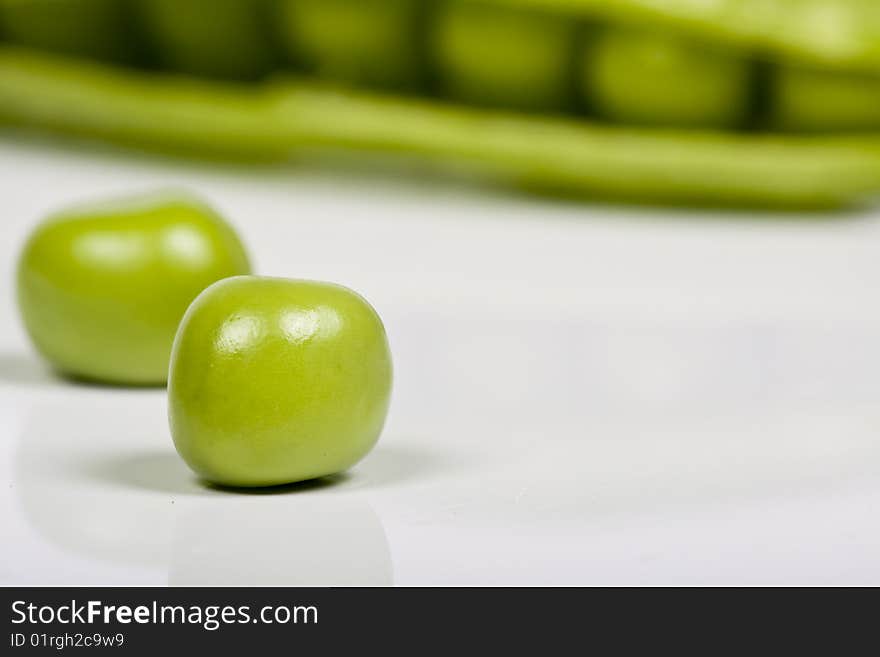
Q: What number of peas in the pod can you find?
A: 6